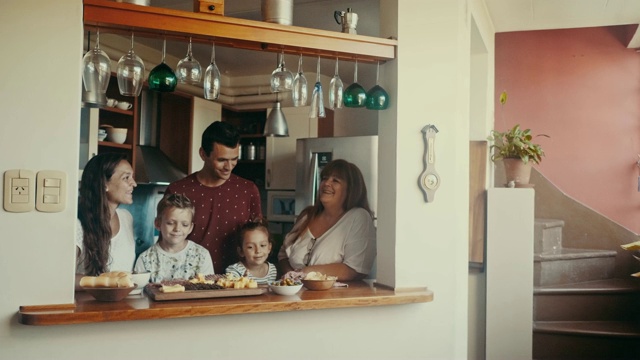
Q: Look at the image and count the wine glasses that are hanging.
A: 11